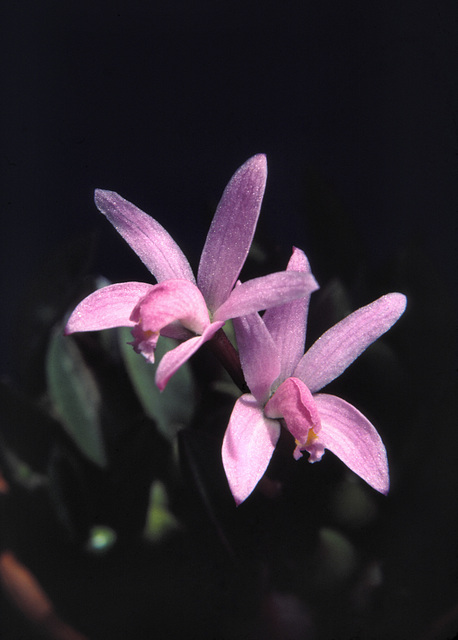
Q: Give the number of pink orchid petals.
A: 10